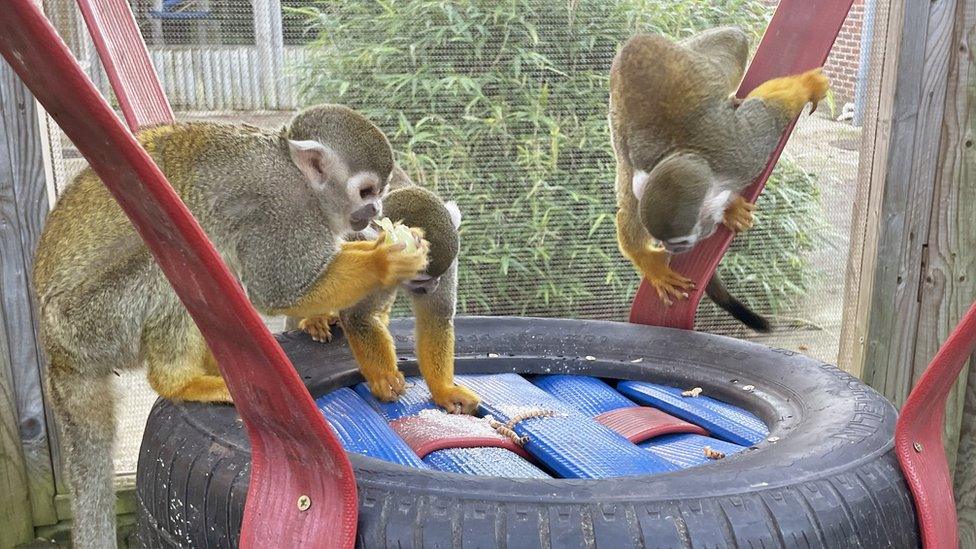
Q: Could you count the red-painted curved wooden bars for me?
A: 4